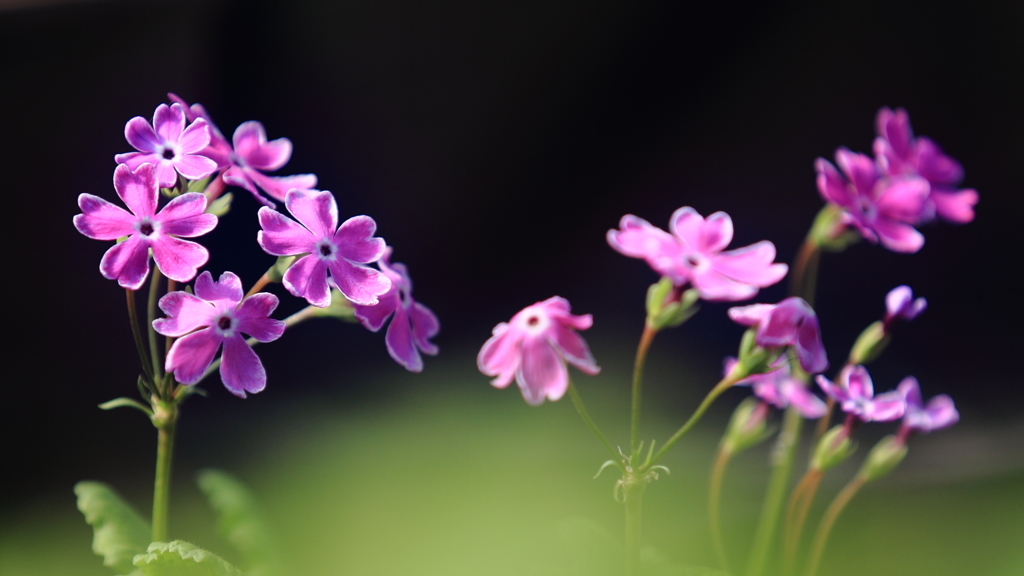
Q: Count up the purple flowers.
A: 15